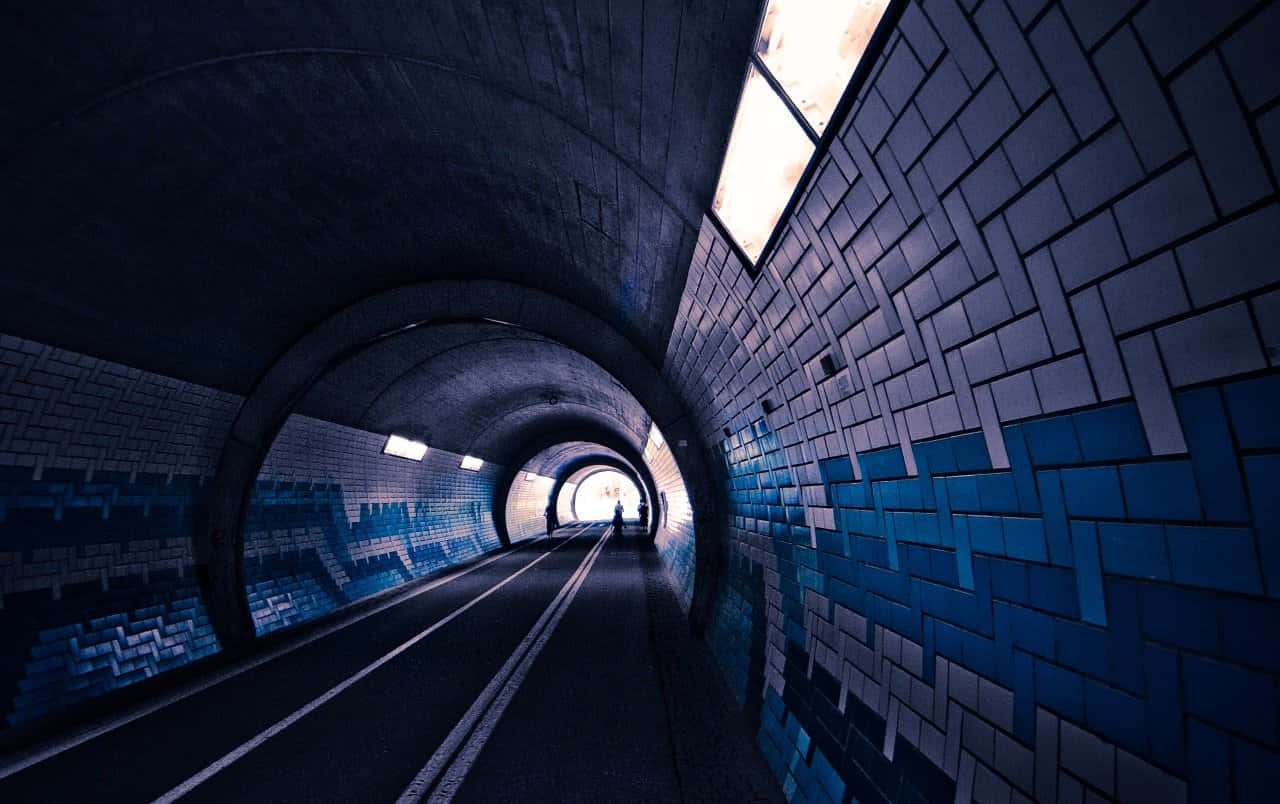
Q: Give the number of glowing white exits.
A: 1